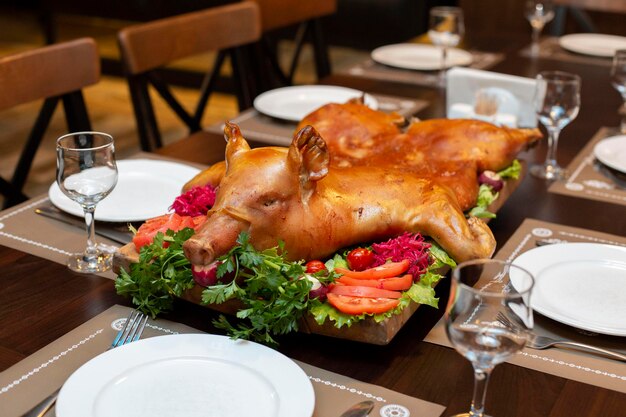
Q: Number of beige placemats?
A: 7